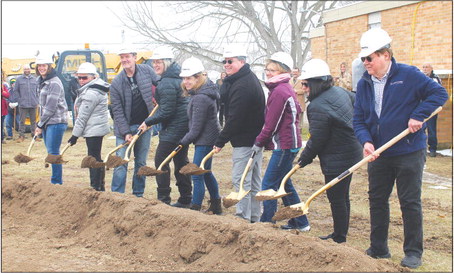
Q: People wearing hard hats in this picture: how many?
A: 9